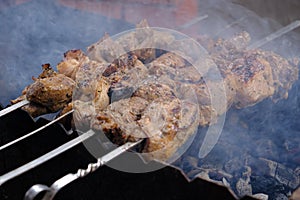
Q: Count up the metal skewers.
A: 4